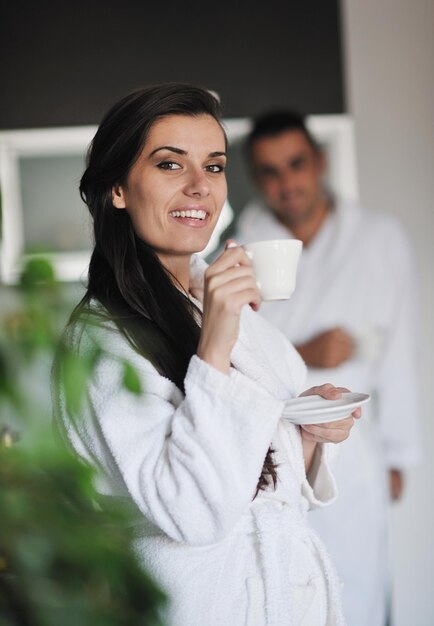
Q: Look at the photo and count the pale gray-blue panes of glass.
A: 1